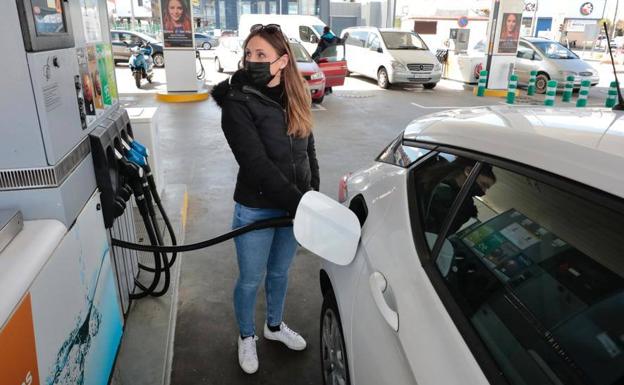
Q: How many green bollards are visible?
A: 7